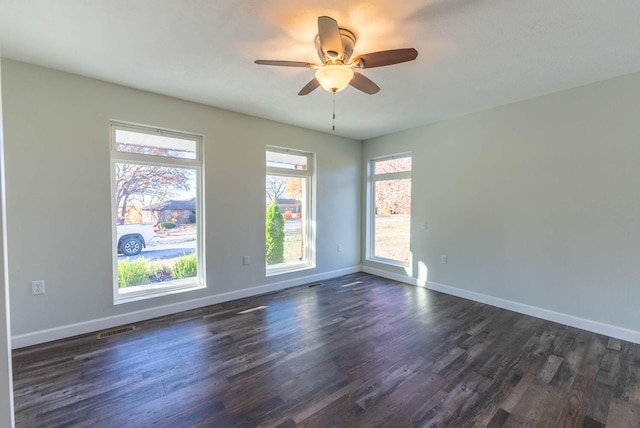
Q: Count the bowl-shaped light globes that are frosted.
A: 1